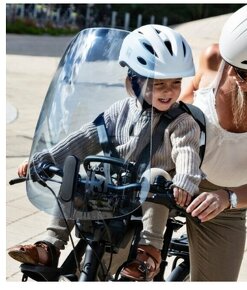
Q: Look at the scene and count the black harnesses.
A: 1